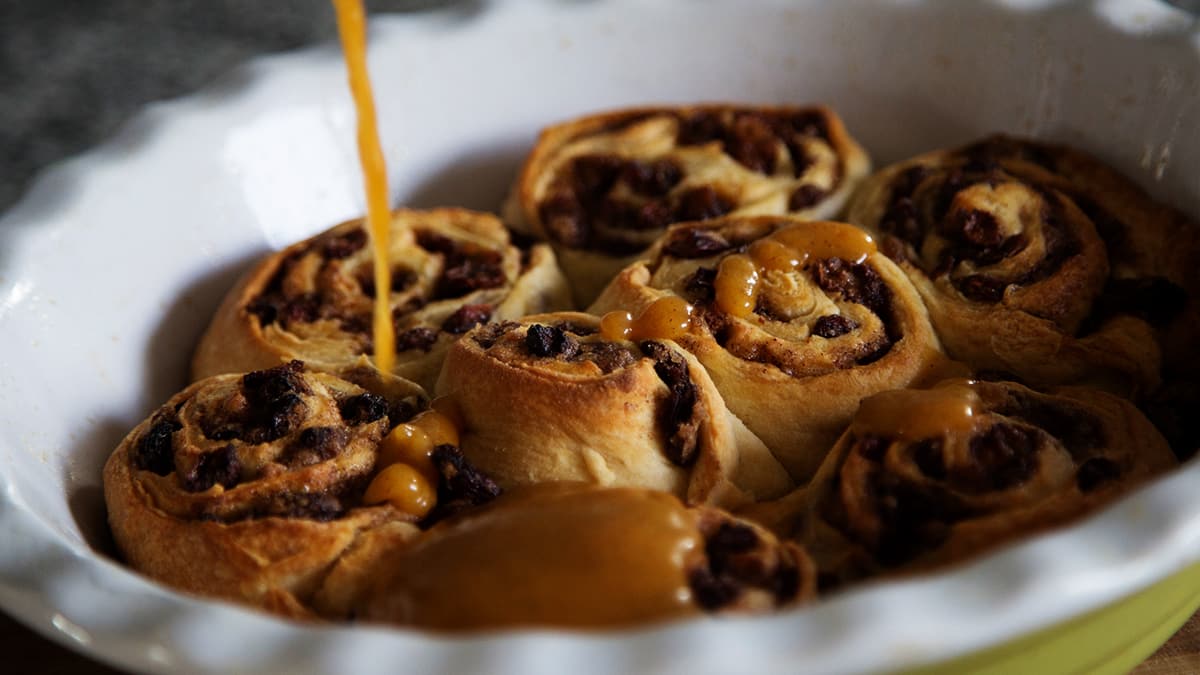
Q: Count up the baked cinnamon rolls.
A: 8